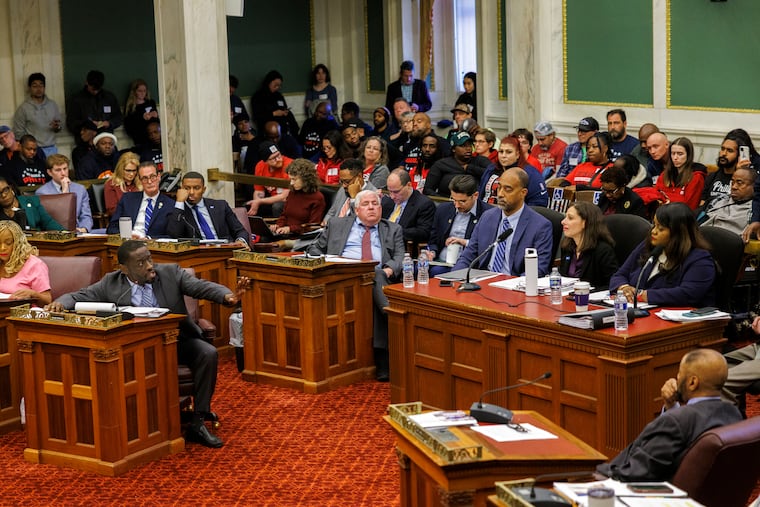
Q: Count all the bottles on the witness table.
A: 5